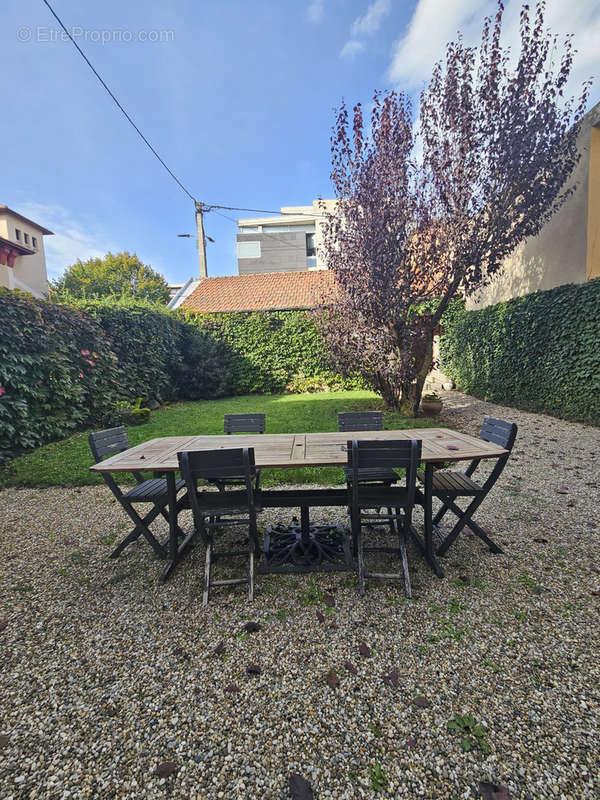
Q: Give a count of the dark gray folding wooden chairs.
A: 6